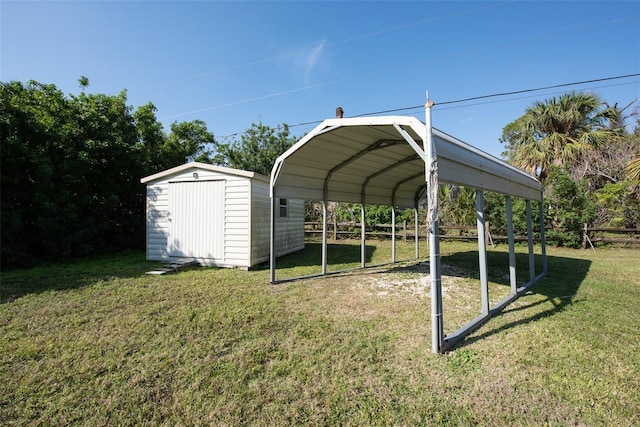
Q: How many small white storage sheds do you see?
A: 1